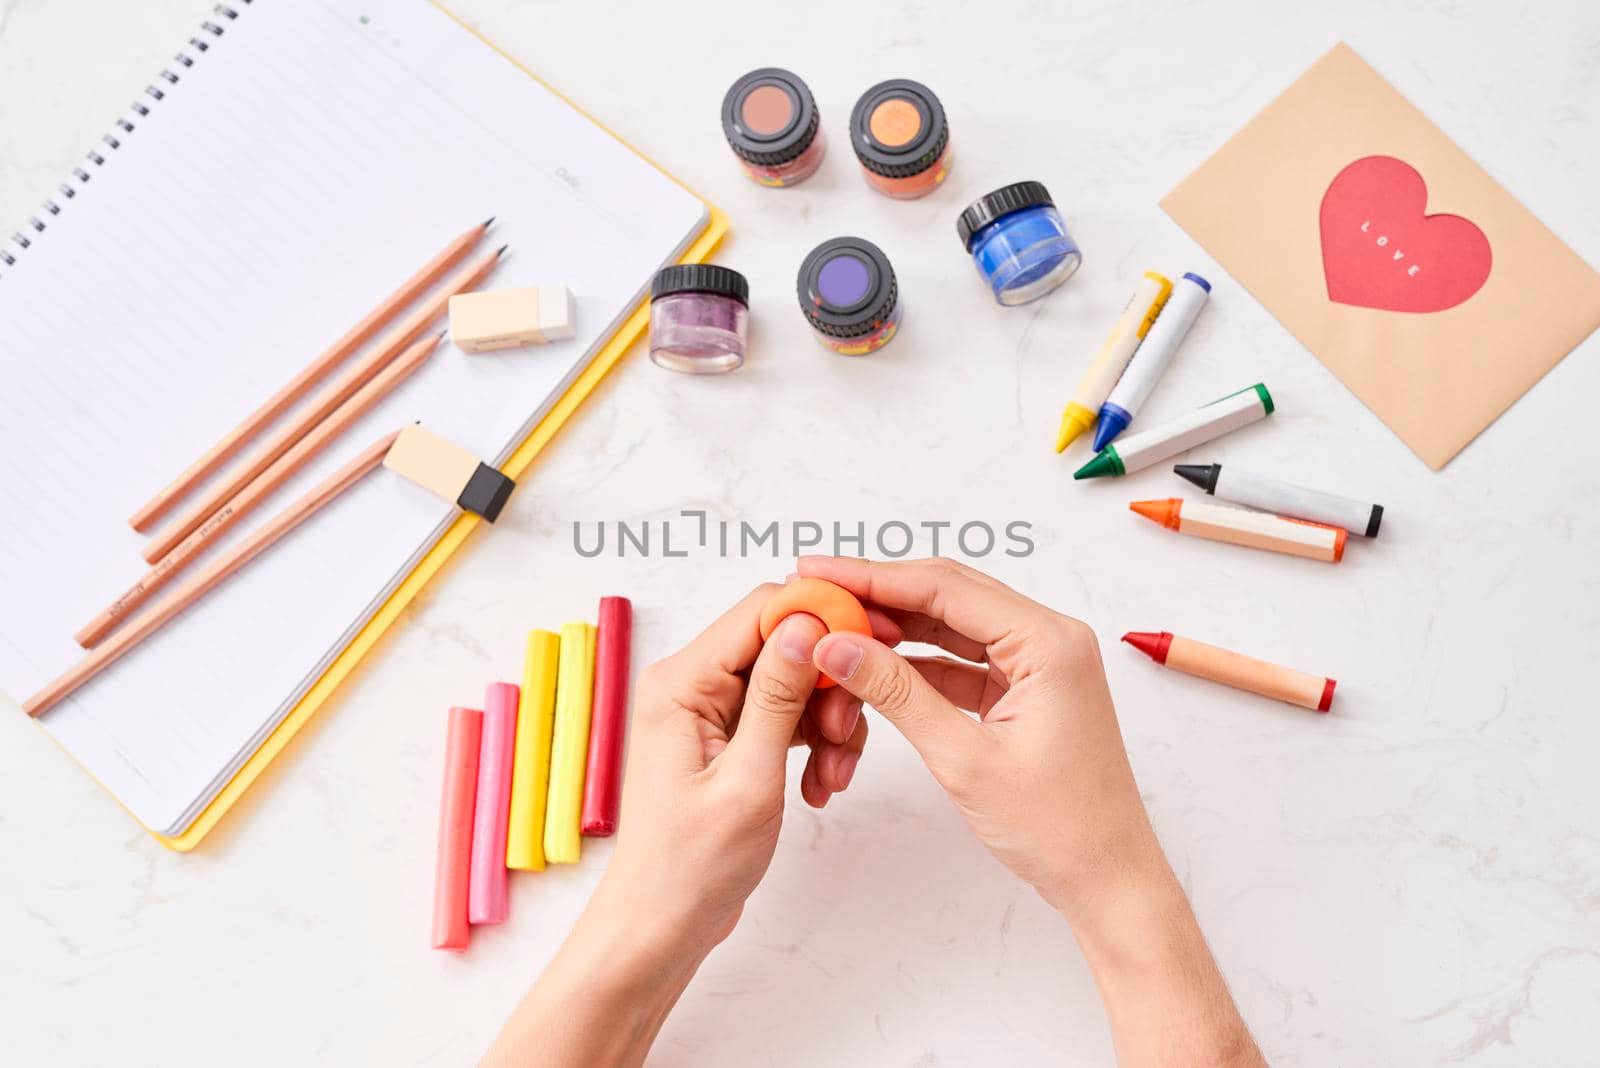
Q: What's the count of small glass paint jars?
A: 5